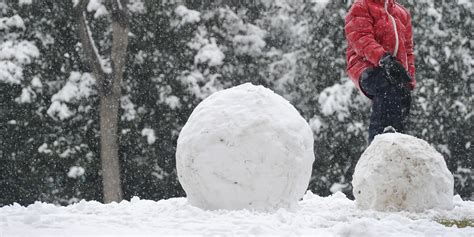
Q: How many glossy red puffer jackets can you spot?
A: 1